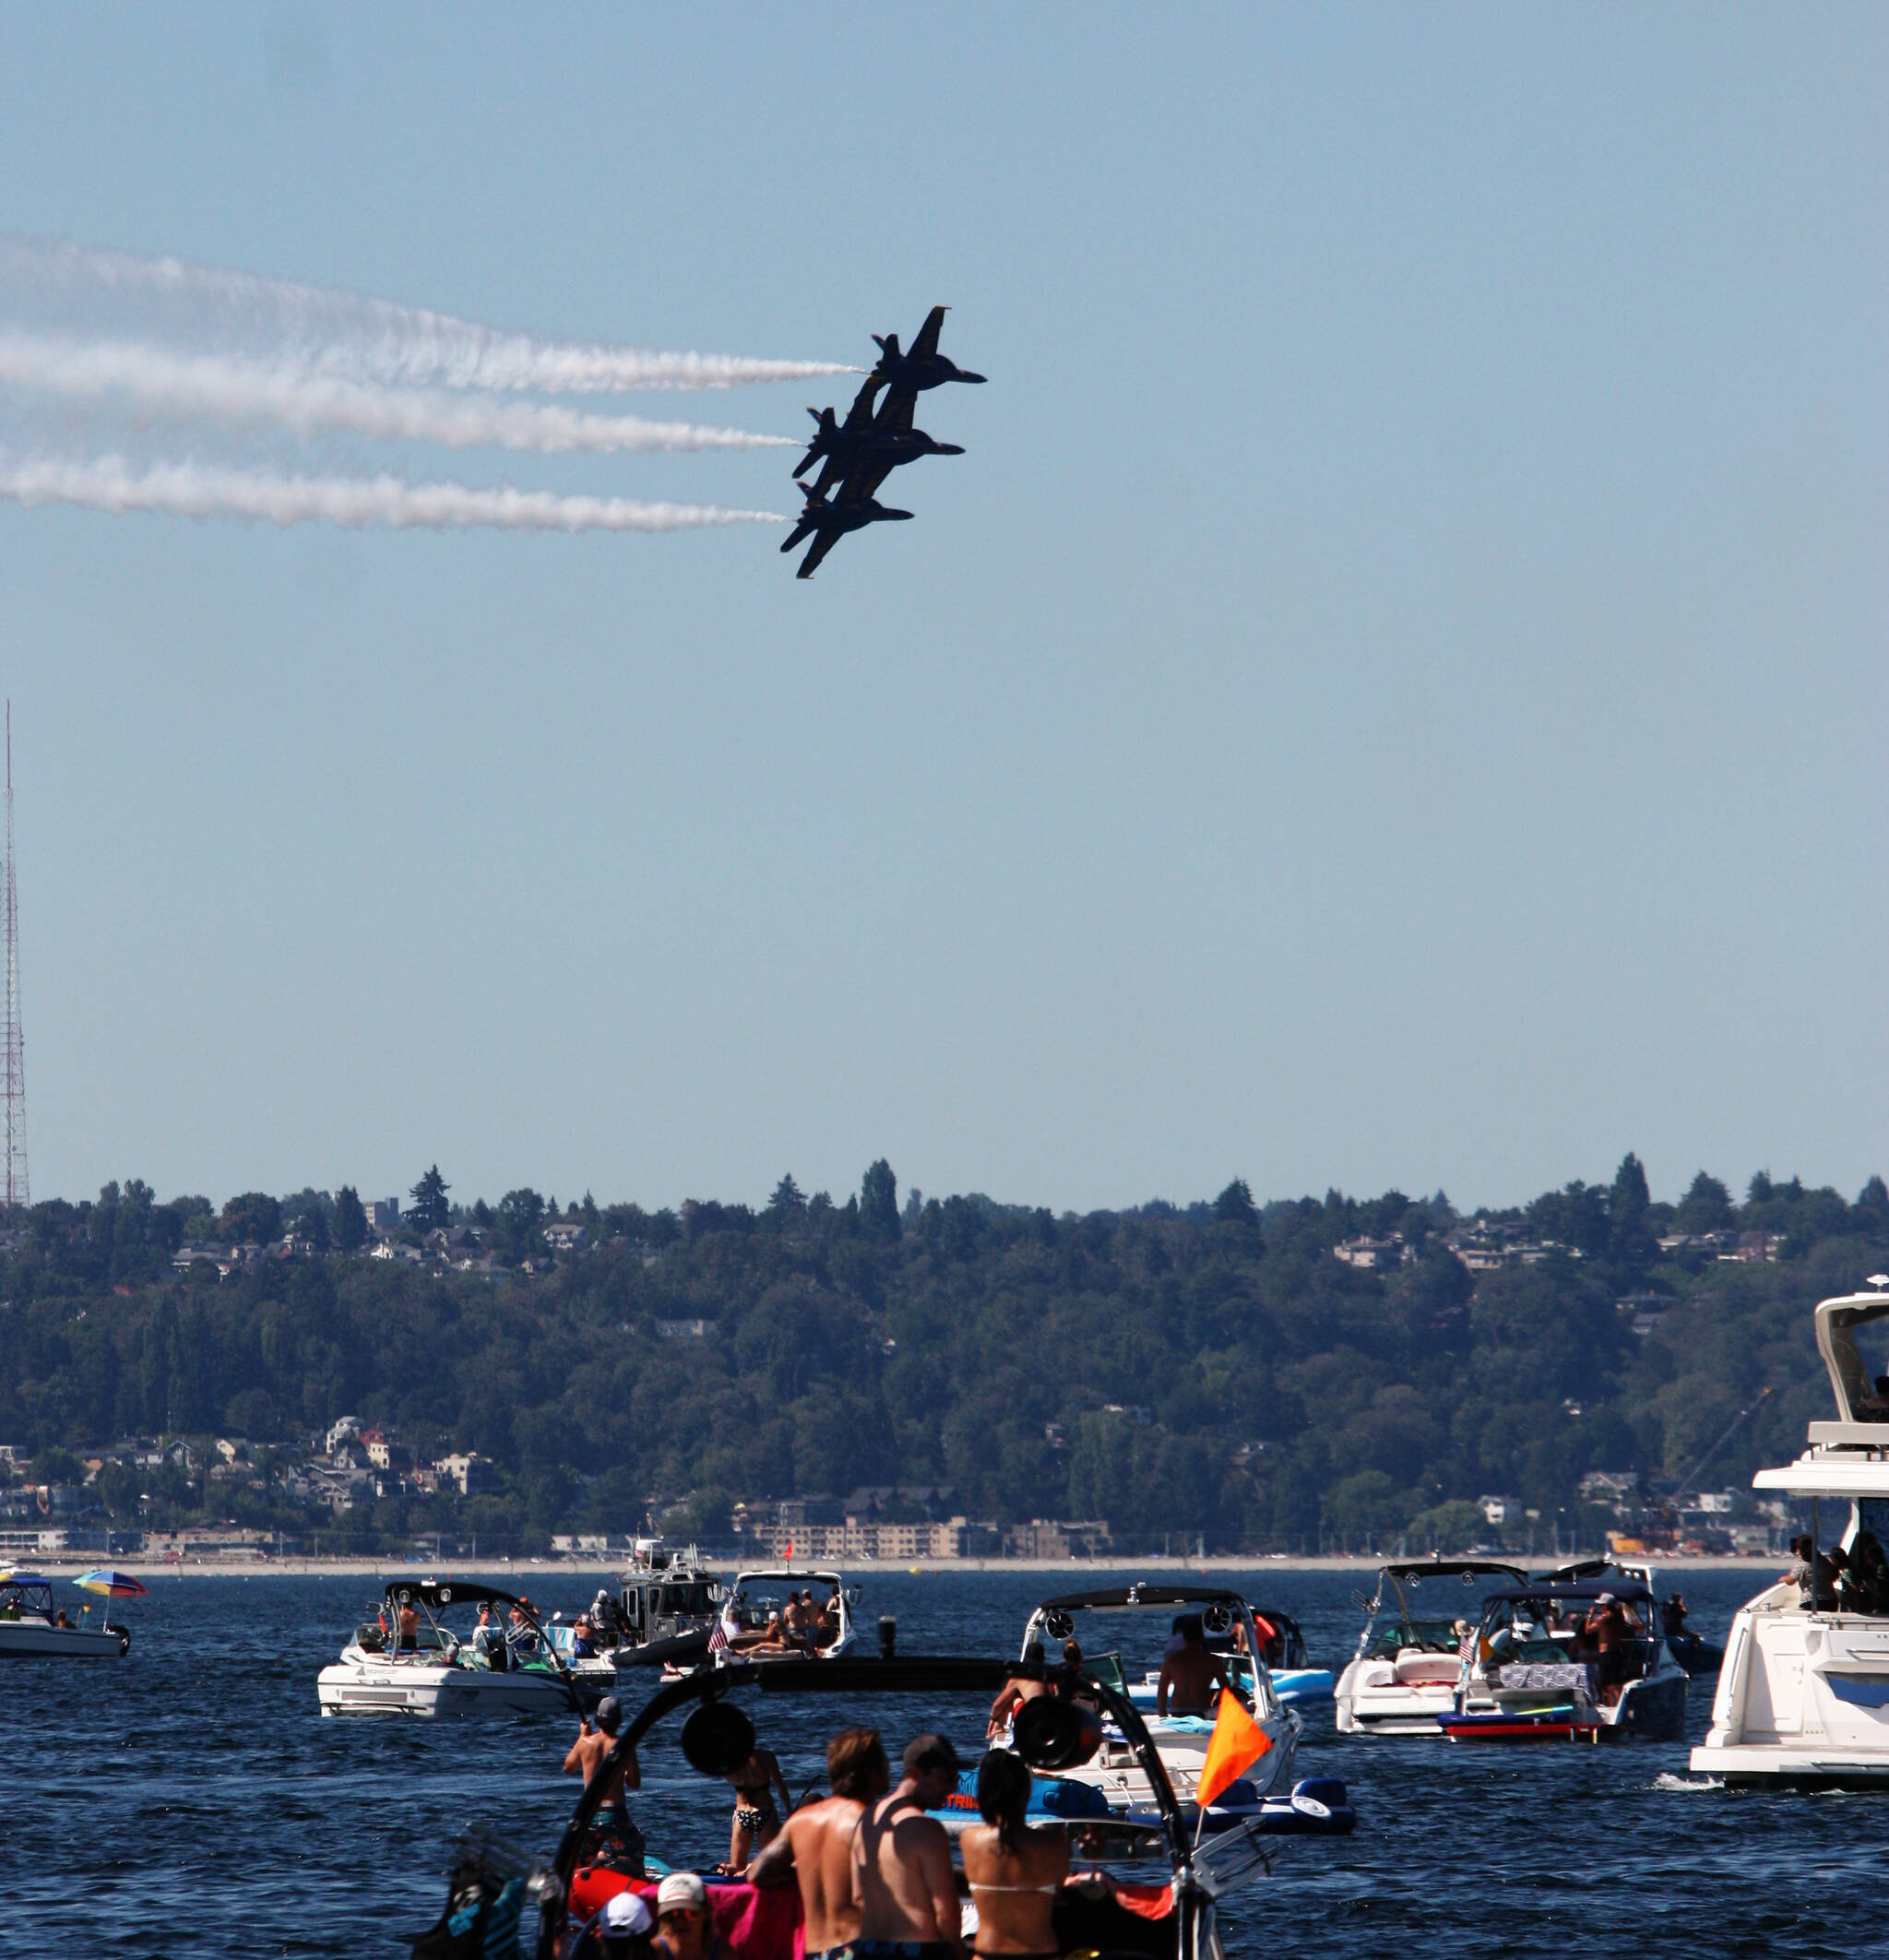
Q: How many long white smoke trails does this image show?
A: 3